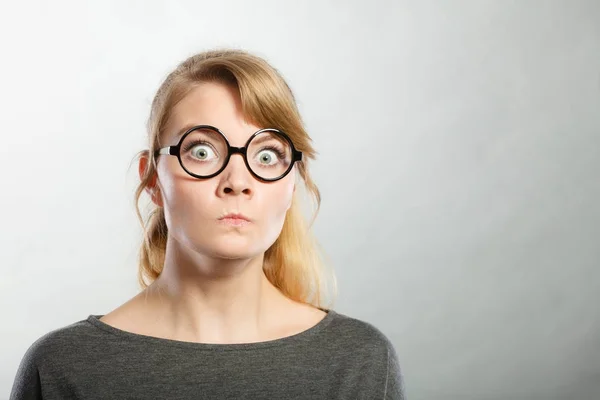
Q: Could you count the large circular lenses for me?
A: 2